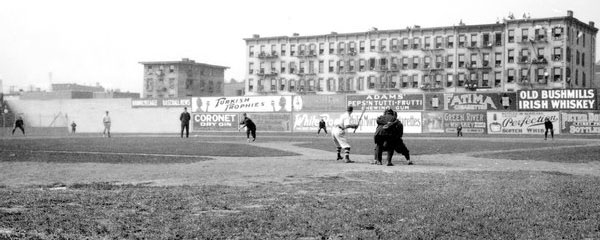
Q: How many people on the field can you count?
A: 11